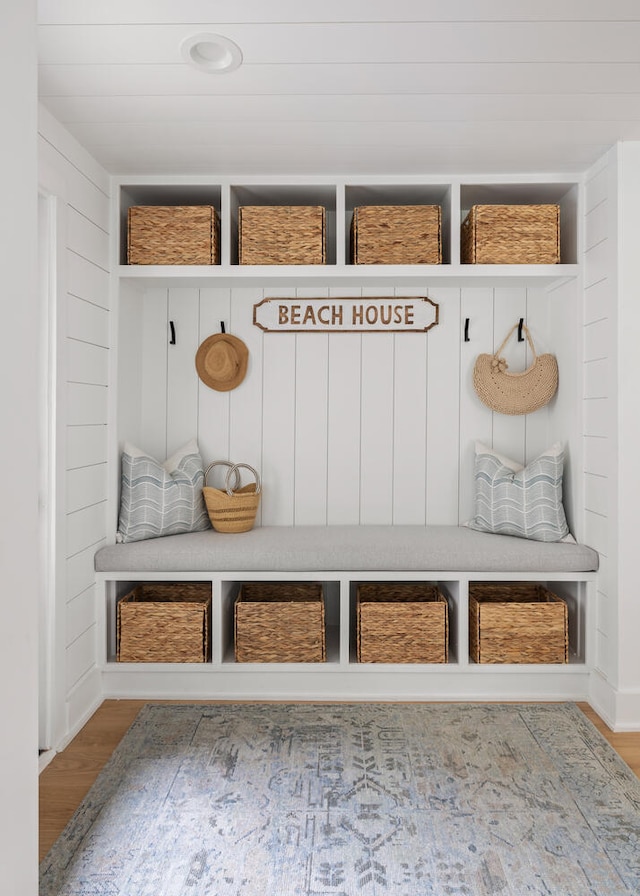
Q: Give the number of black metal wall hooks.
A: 4